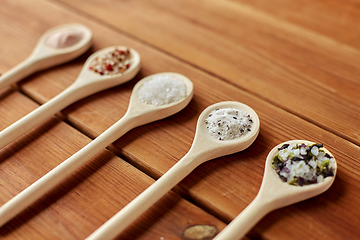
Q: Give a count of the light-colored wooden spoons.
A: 5